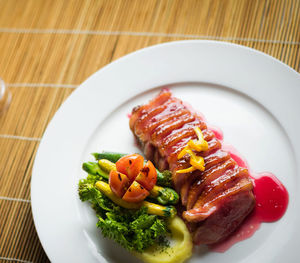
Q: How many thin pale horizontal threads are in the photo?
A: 5